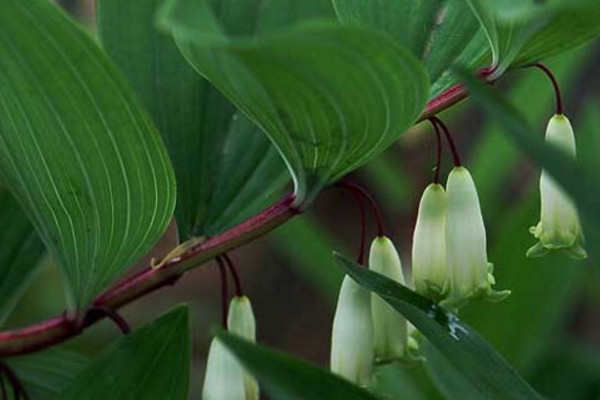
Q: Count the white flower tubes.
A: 7